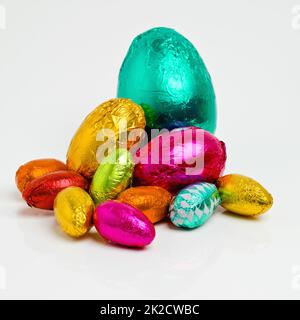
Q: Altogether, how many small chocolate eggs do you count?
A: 8